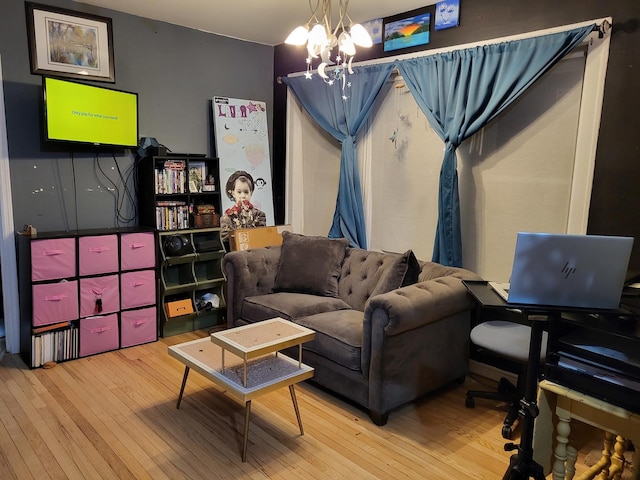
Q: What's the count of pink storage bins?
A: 8